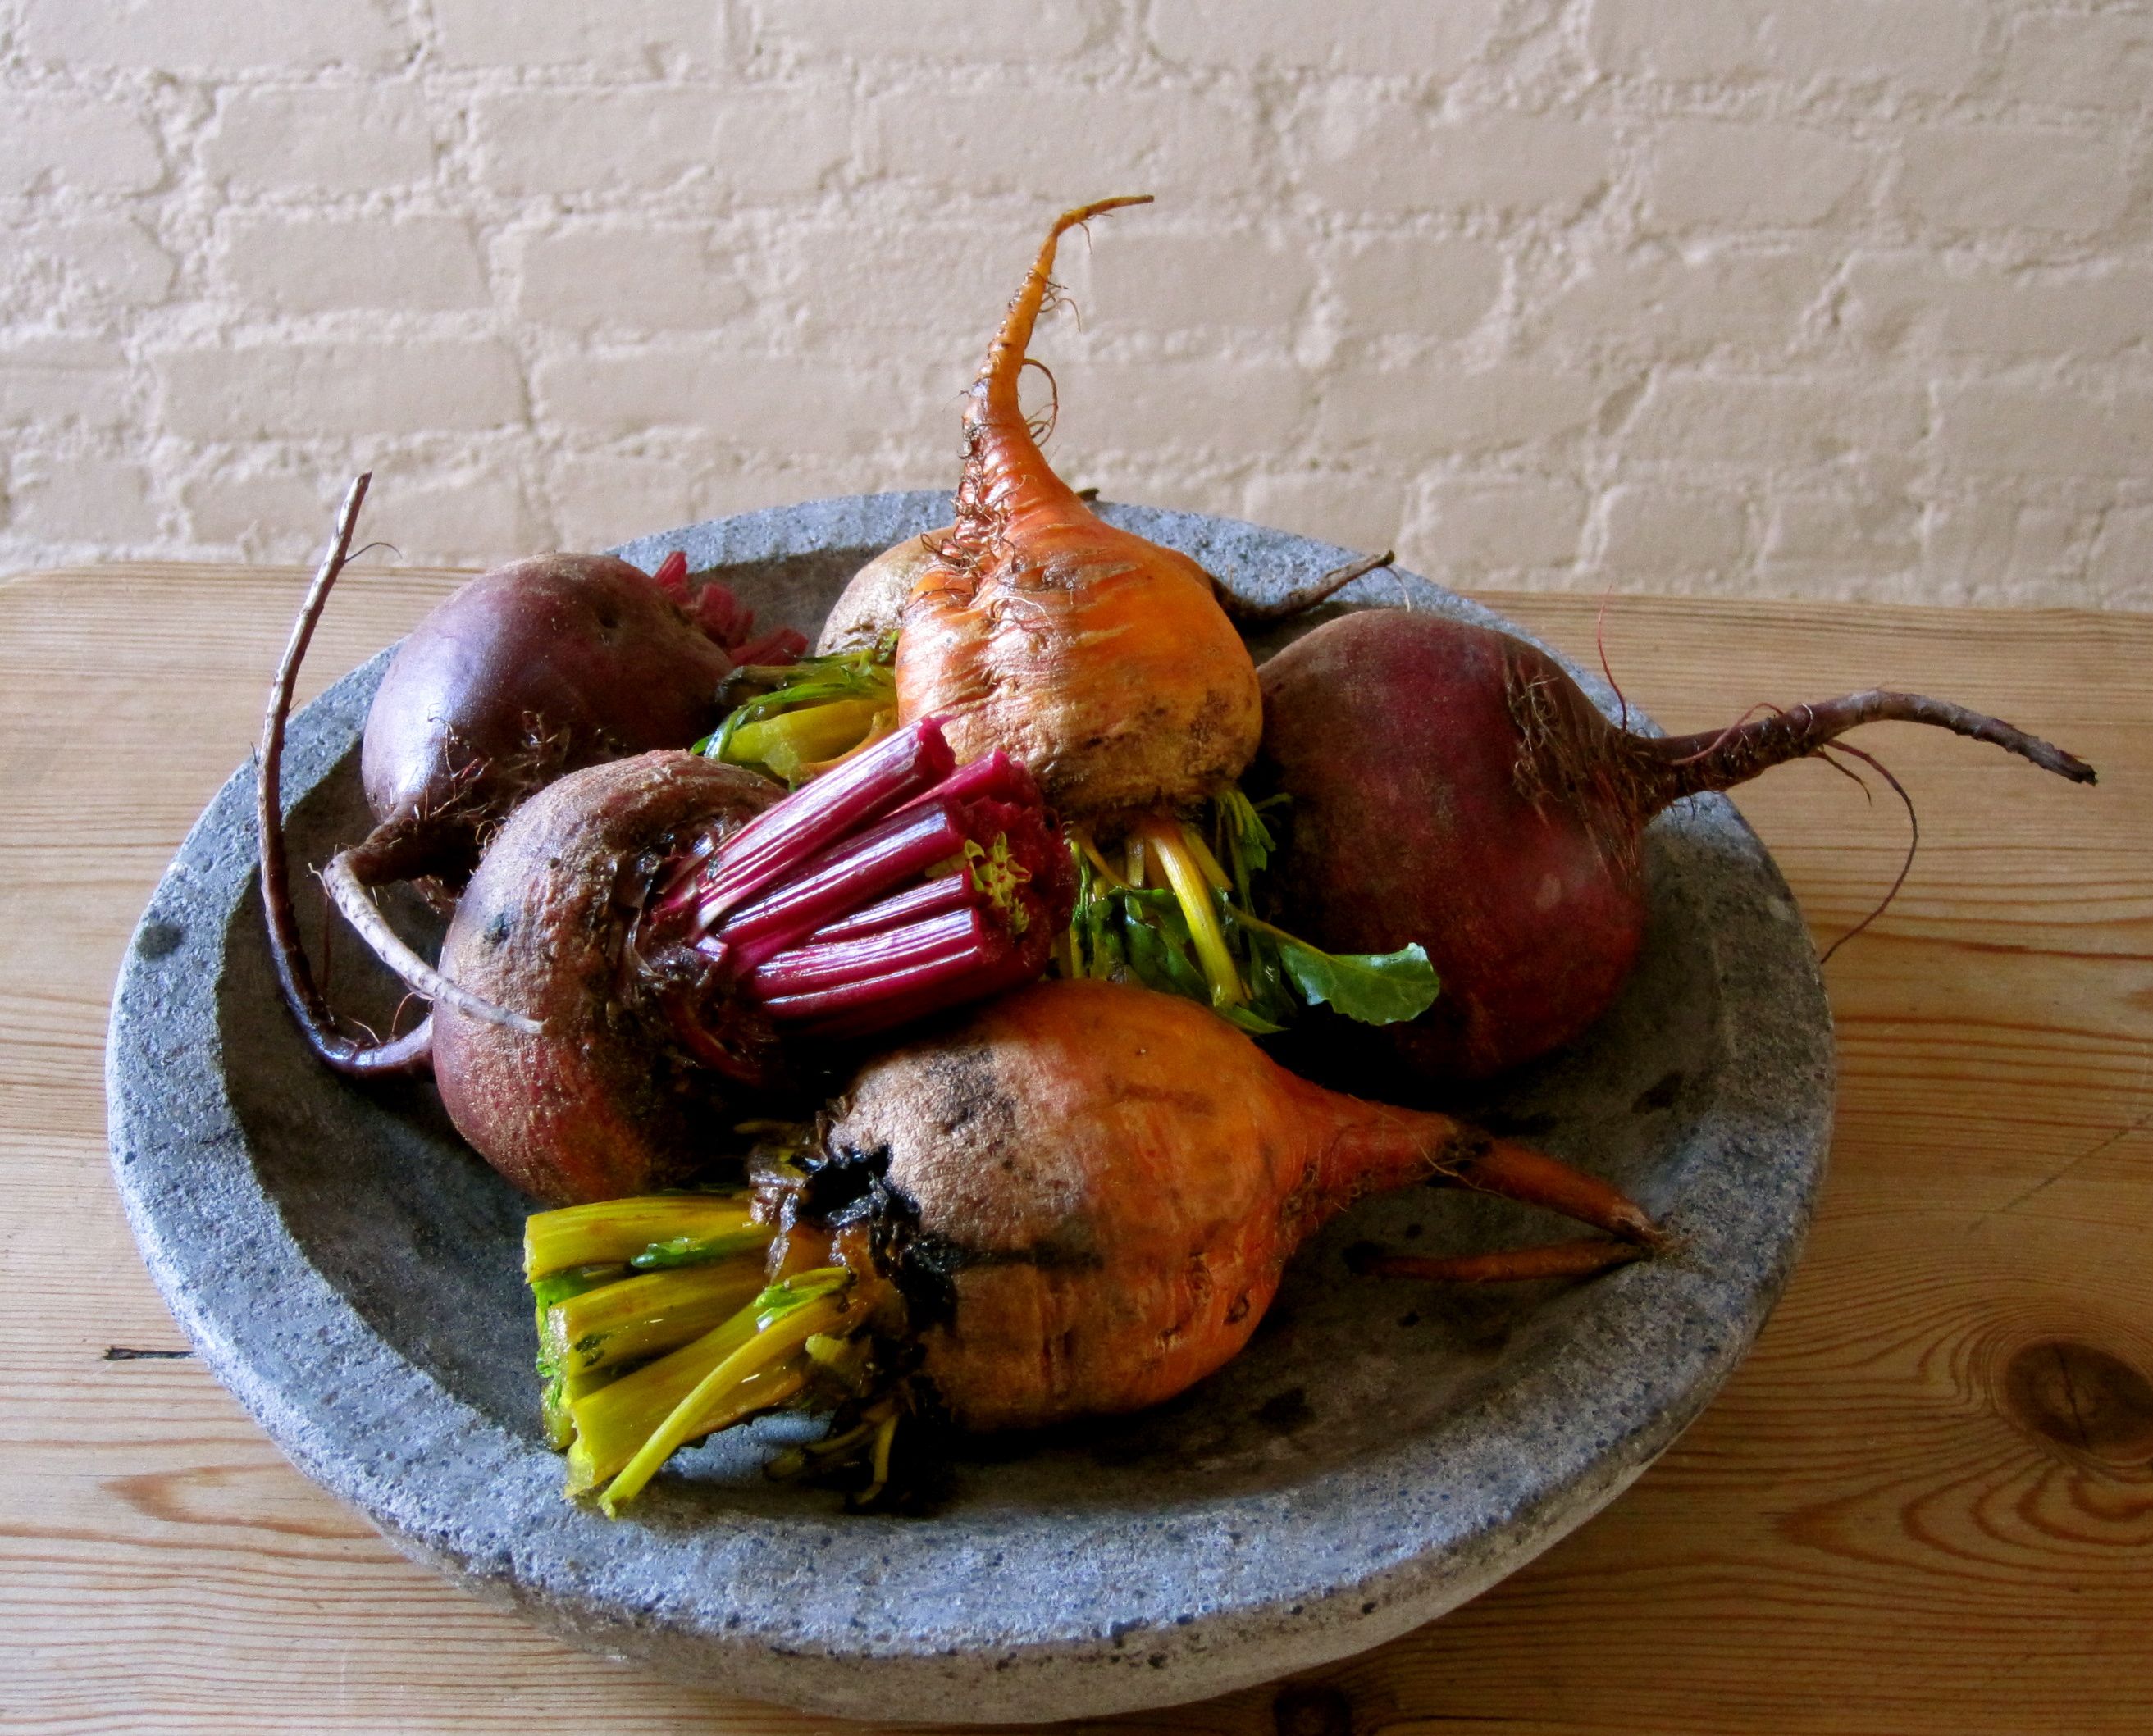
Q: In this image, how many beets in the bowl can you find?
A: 6